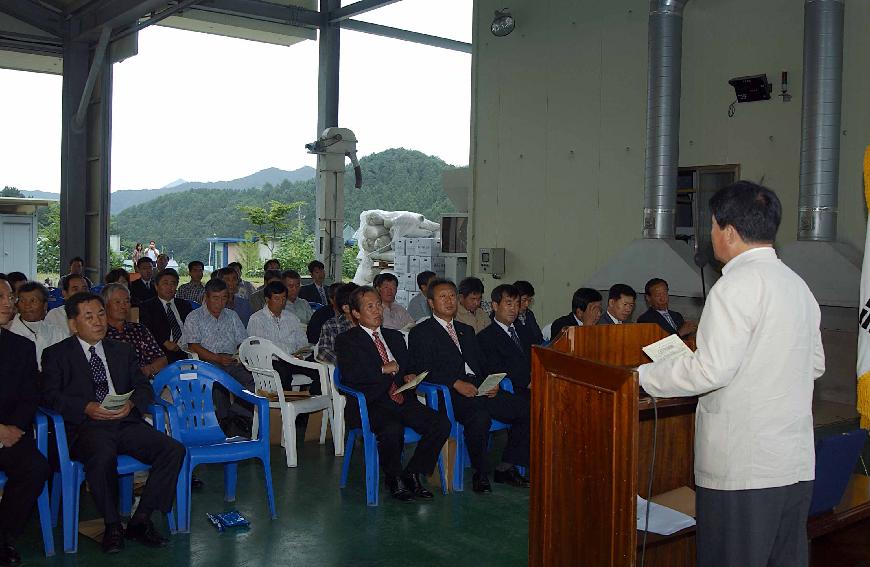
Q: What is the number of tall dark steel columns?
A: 2